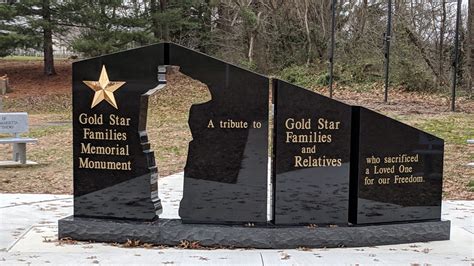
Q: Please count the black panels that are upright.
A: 4